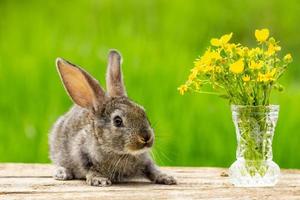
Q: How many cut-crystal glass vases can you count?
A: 1